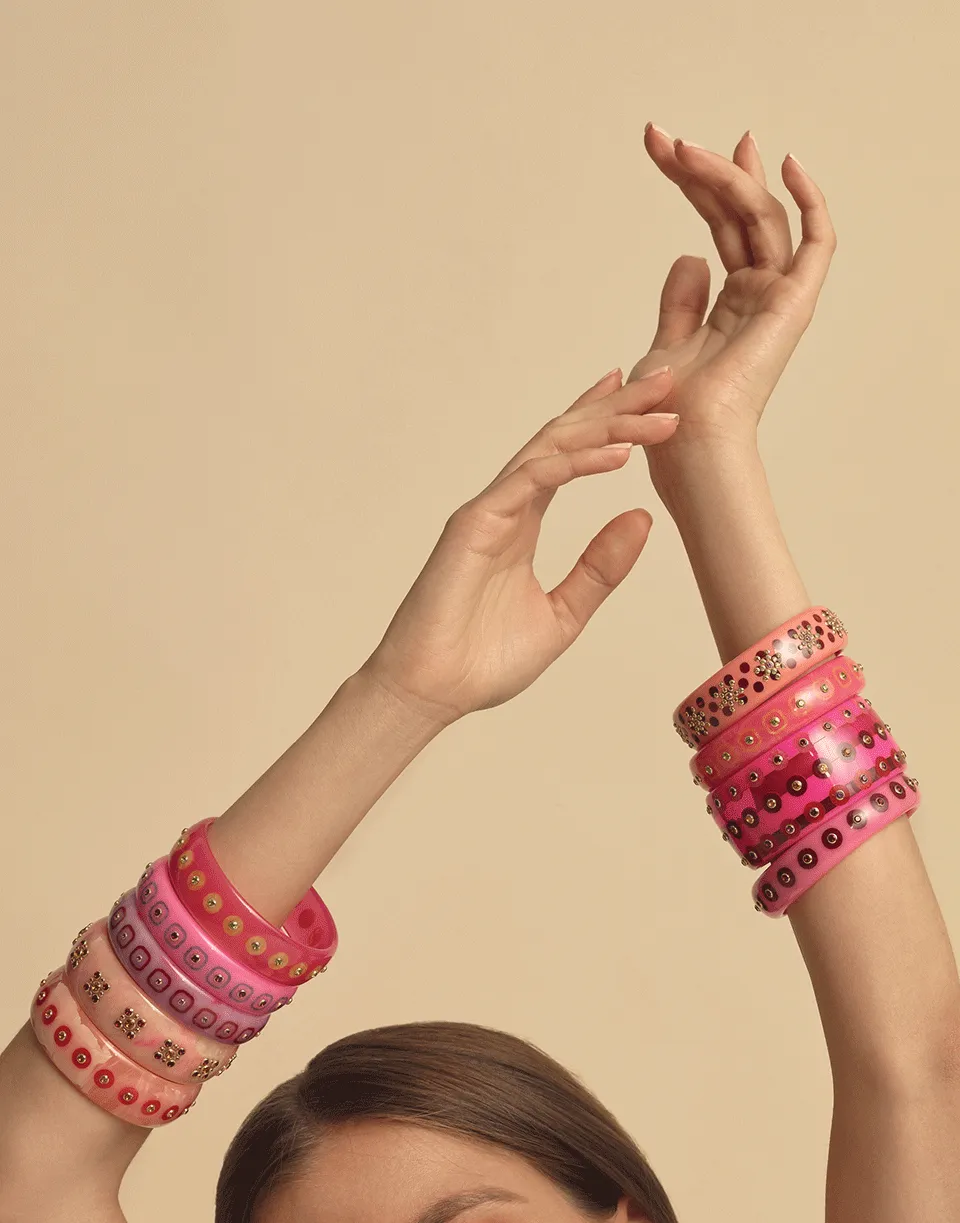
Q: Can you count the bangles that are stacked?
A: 9